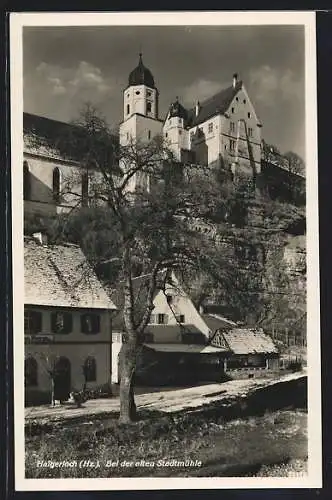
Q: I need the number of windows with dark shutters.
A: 3